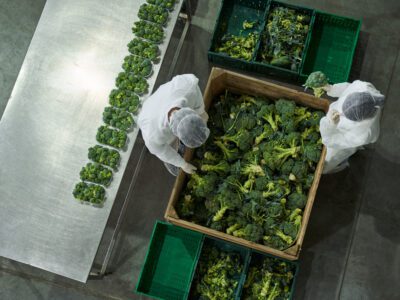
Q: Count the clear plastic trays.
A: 12